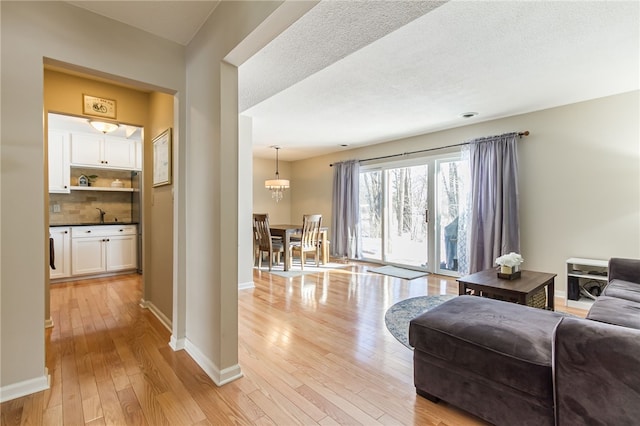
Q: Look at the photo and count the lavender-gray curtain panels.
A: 2